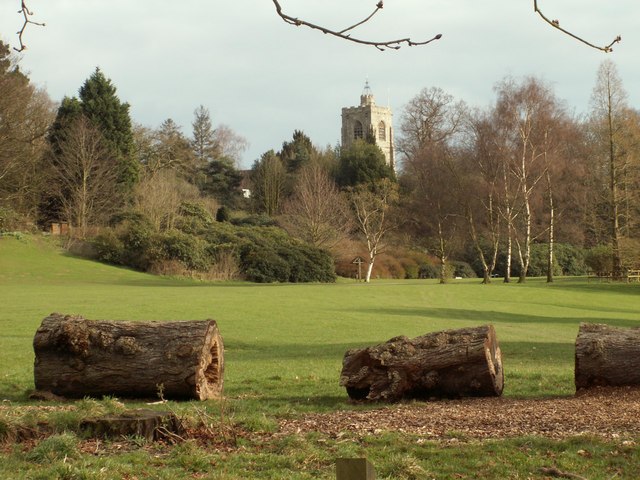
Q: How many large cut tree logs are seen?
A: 3